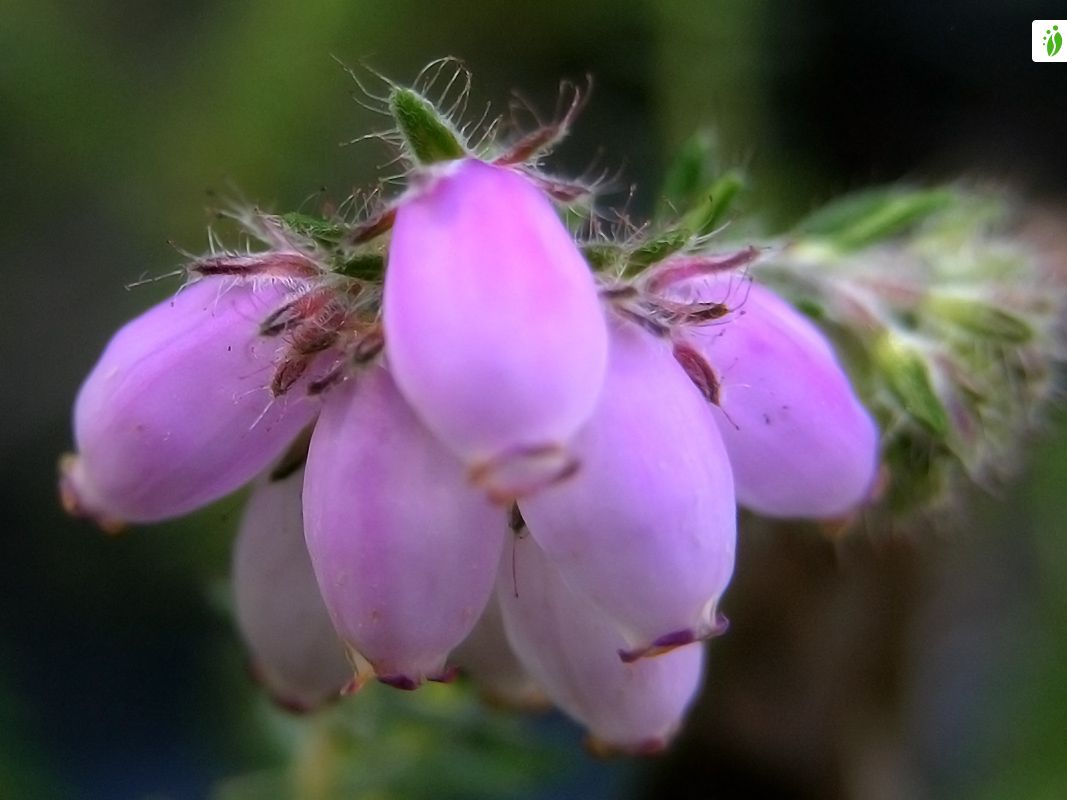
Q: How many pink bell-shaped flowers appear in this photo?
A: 8